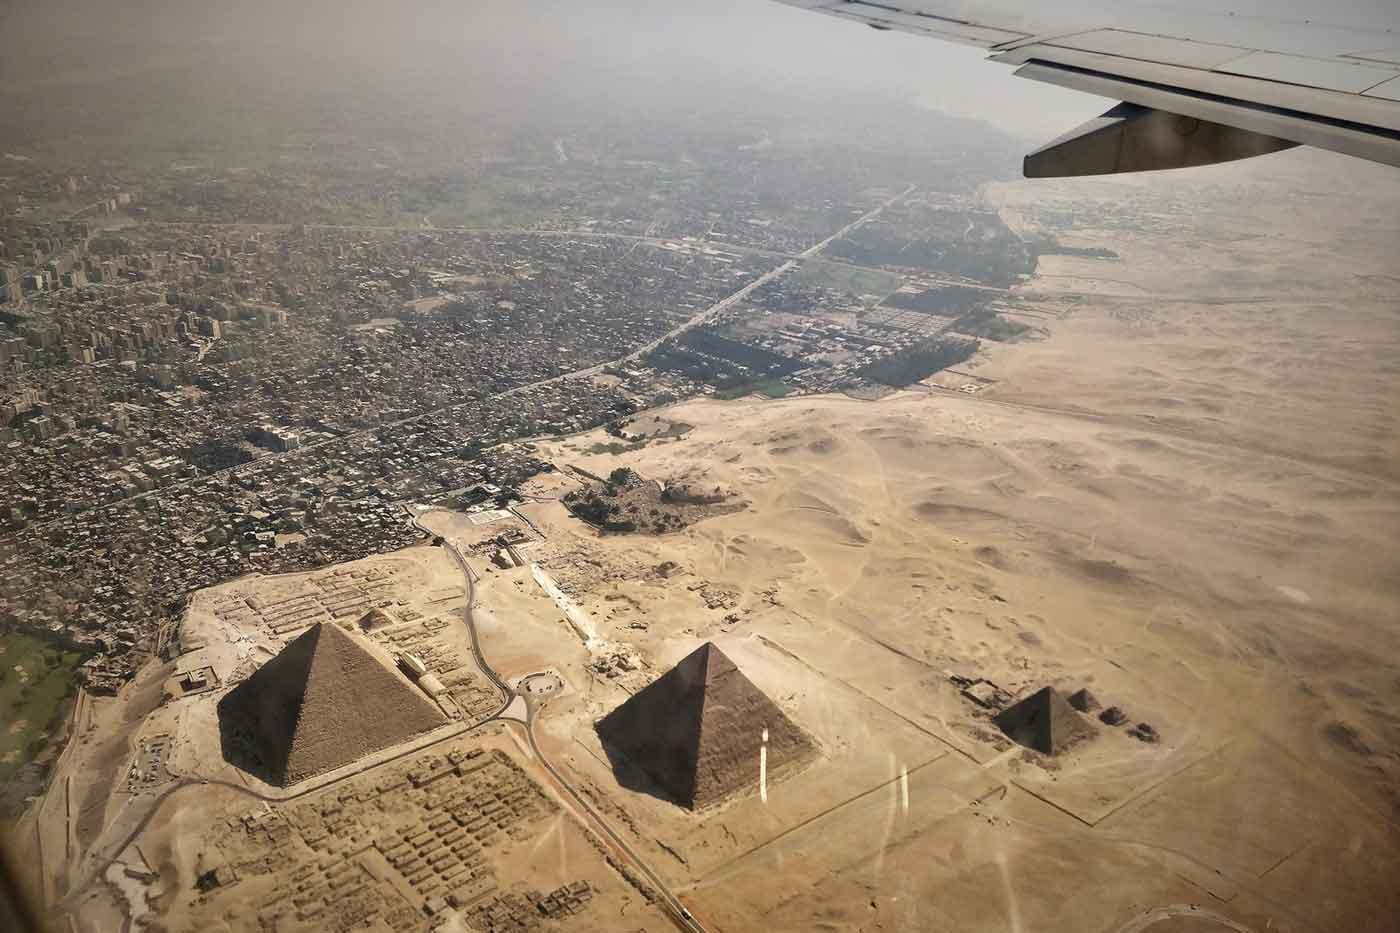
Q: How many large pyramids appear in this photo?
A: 3